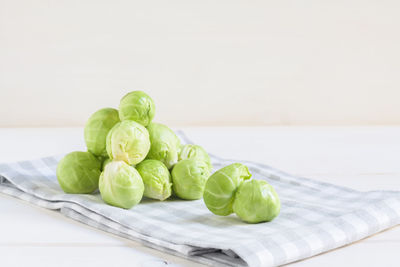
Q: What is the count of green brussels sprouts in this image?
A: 11